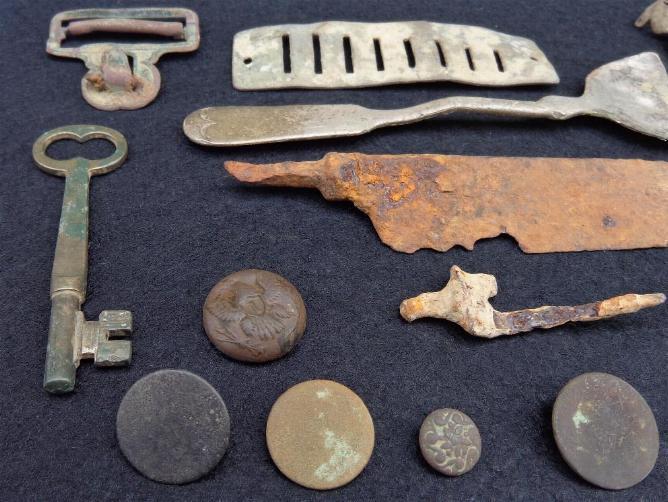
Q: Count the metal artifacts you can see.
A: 12